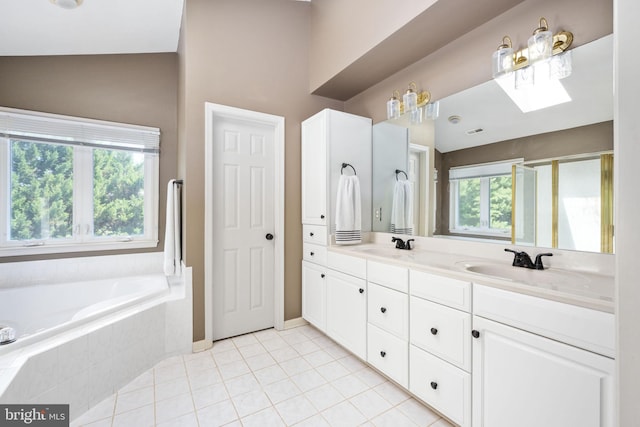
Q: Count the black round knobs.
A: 11